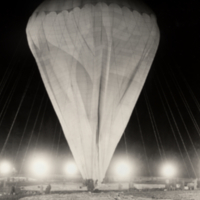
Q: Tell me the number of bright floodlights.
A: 5